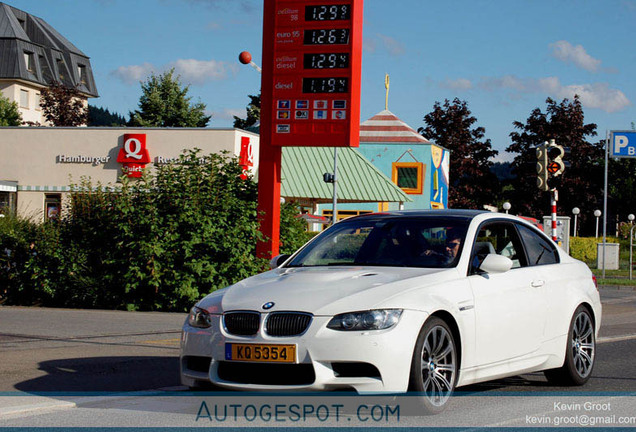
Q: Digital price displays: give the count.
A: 4